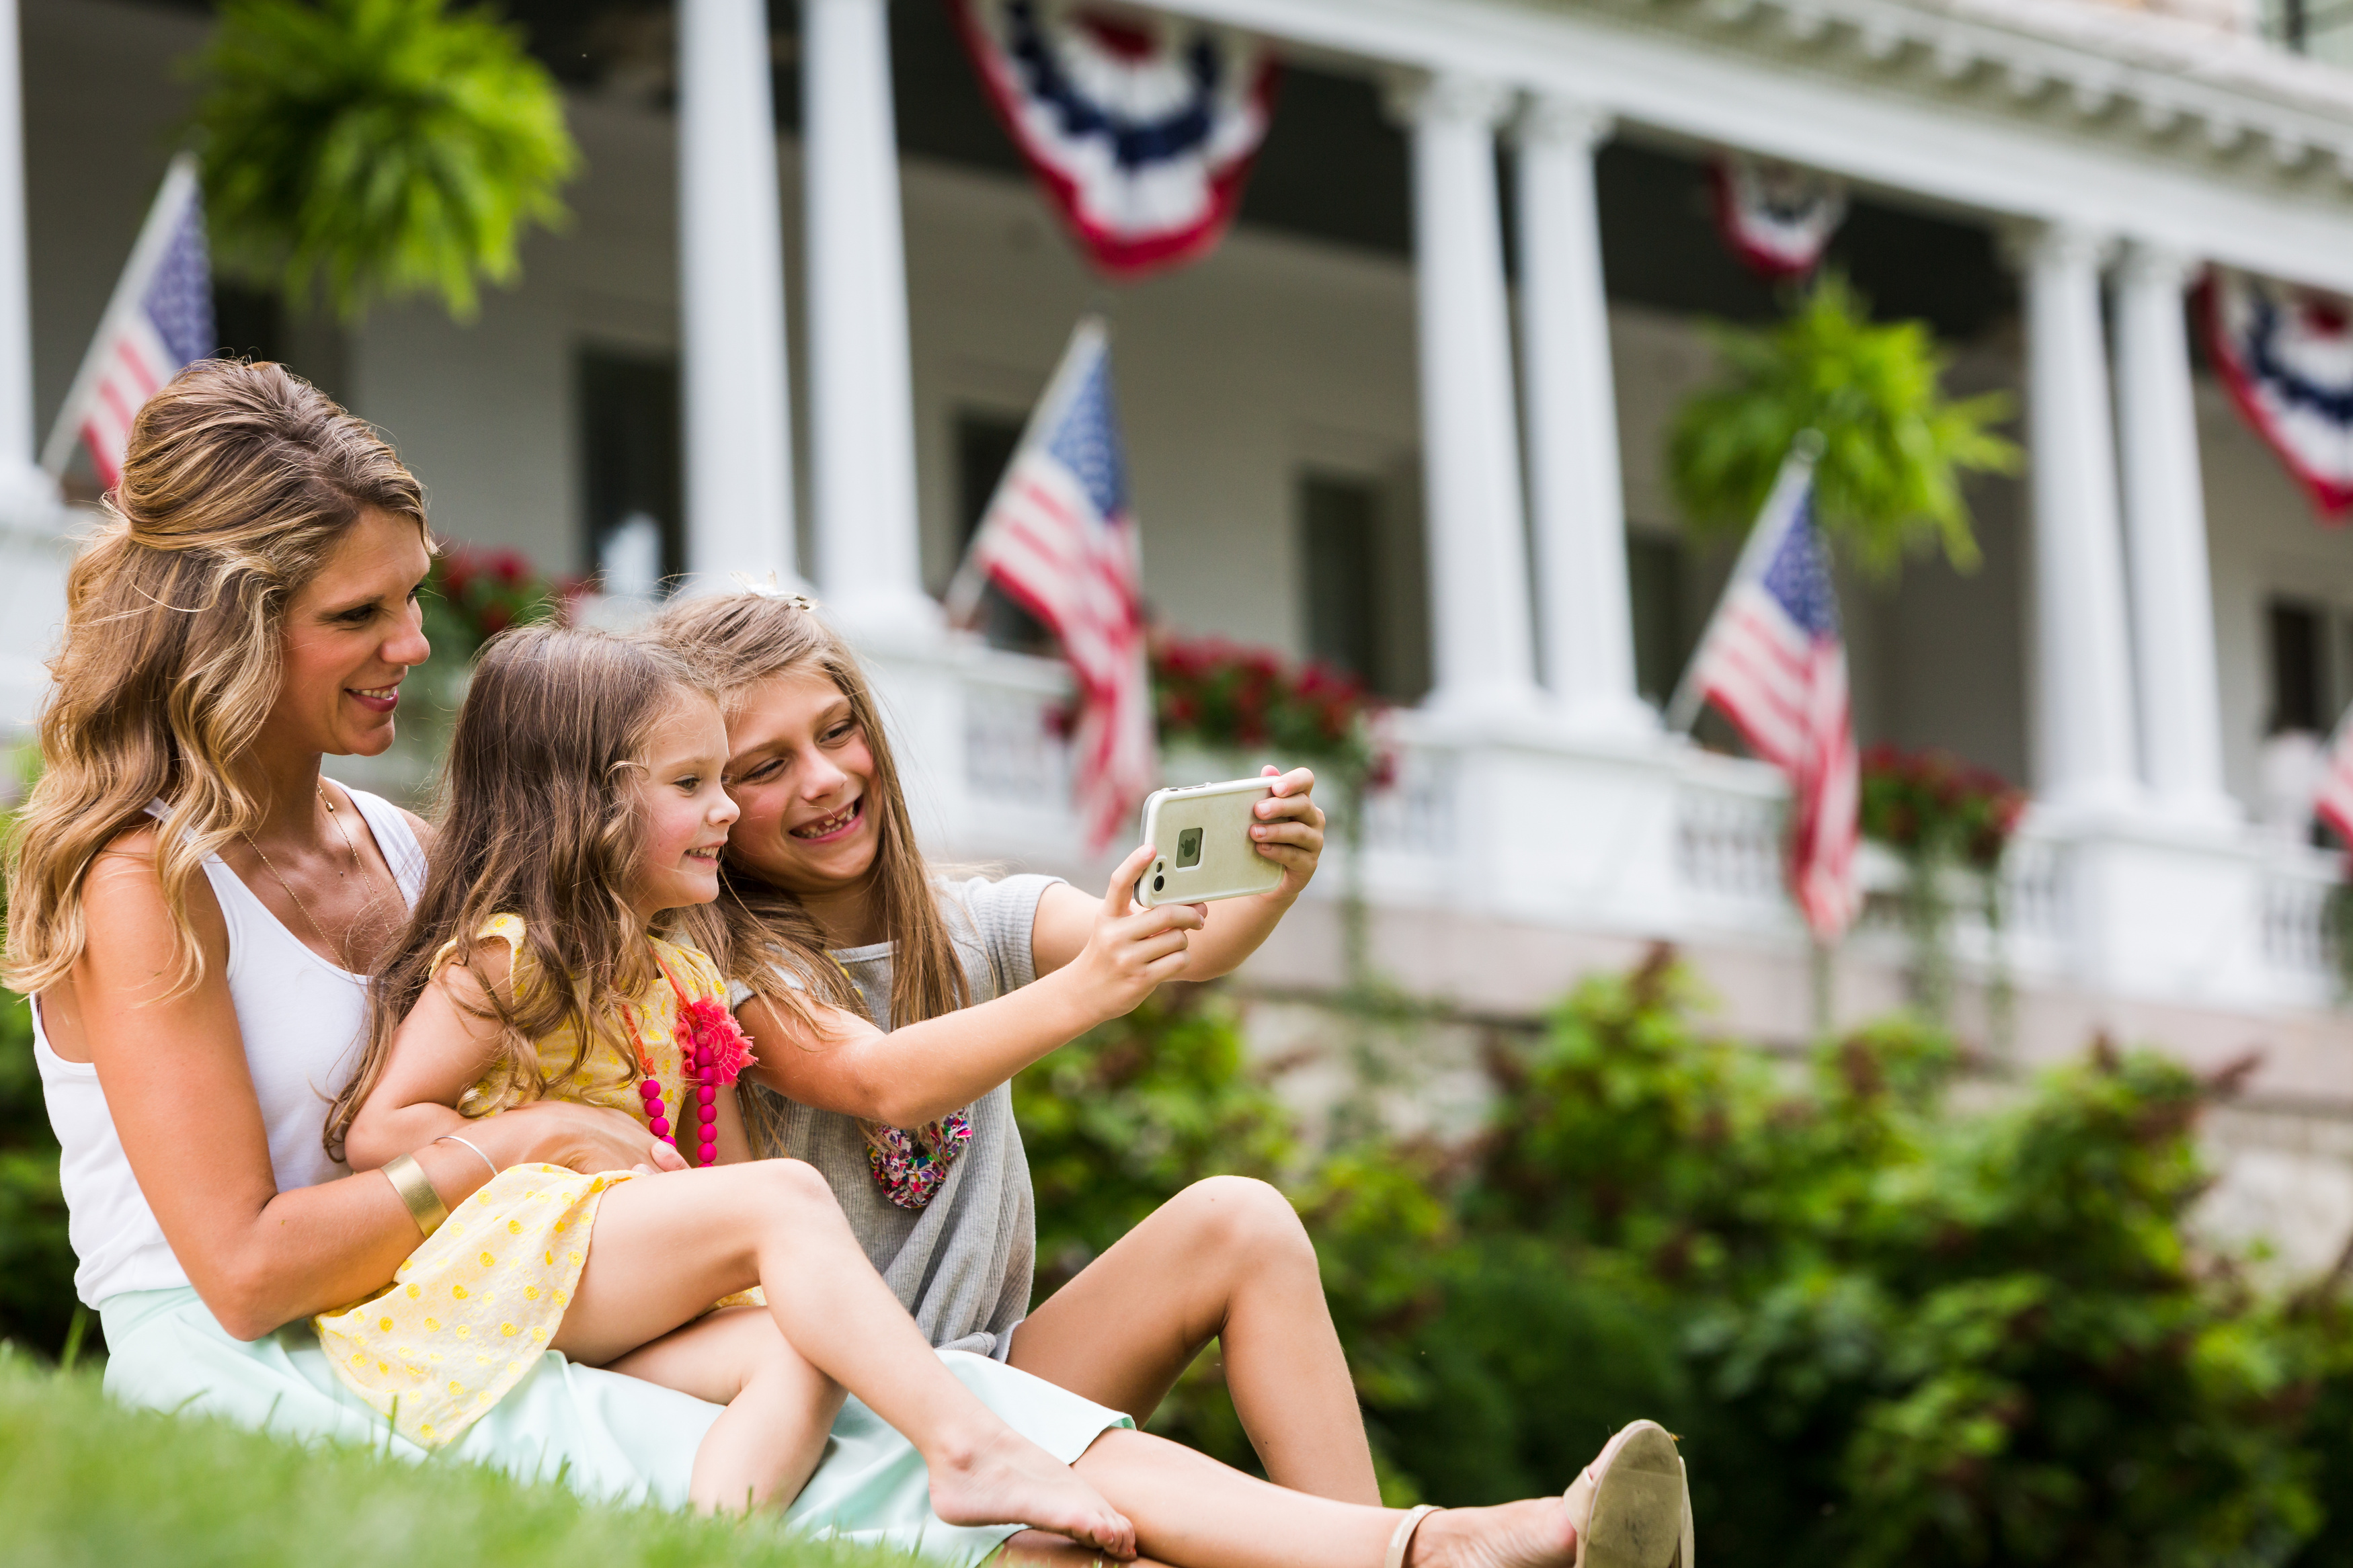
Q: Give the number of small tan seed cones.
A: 0